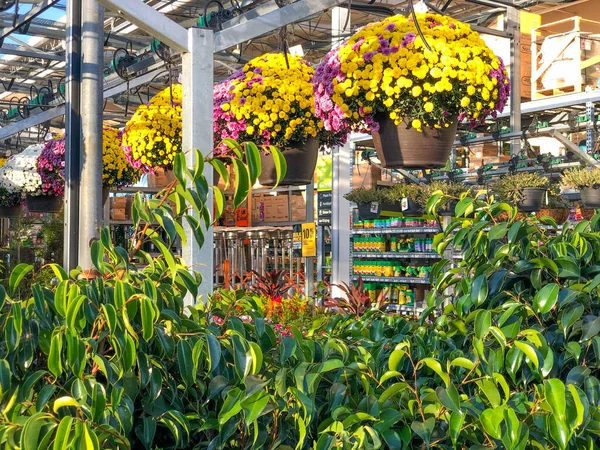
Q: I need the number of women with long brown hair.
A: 0